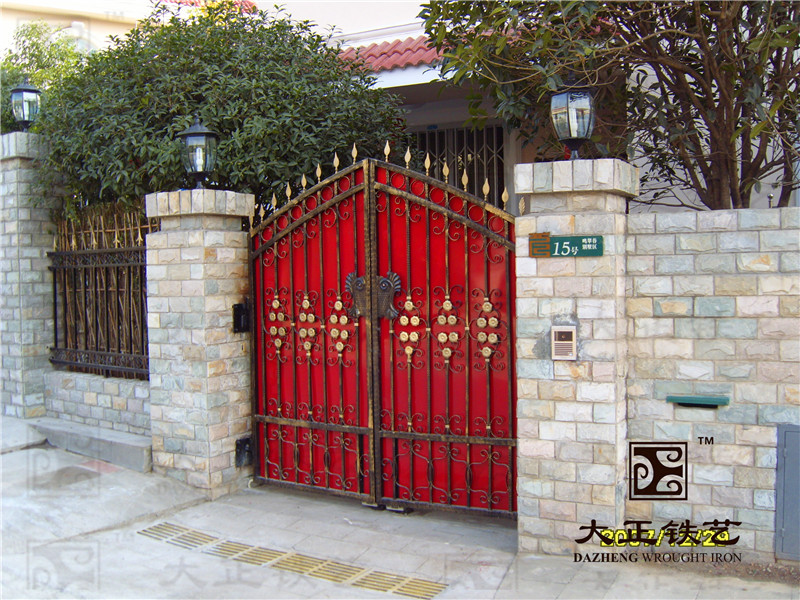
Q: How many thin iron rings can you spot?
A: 12